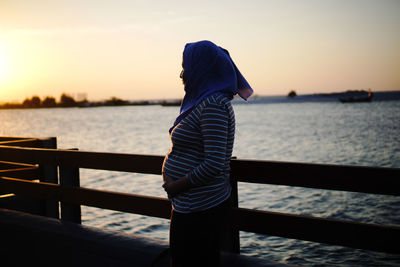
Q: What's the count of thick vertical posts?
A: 3